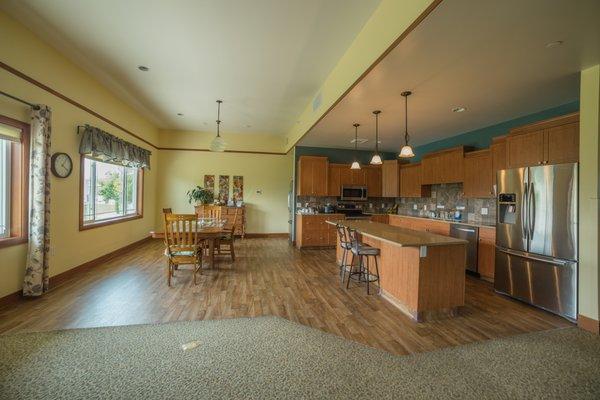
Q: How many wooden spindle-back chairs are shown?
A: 4